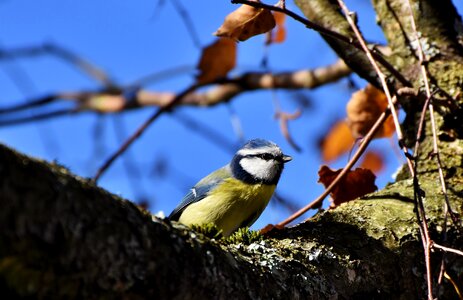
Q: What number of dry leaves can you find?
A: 7